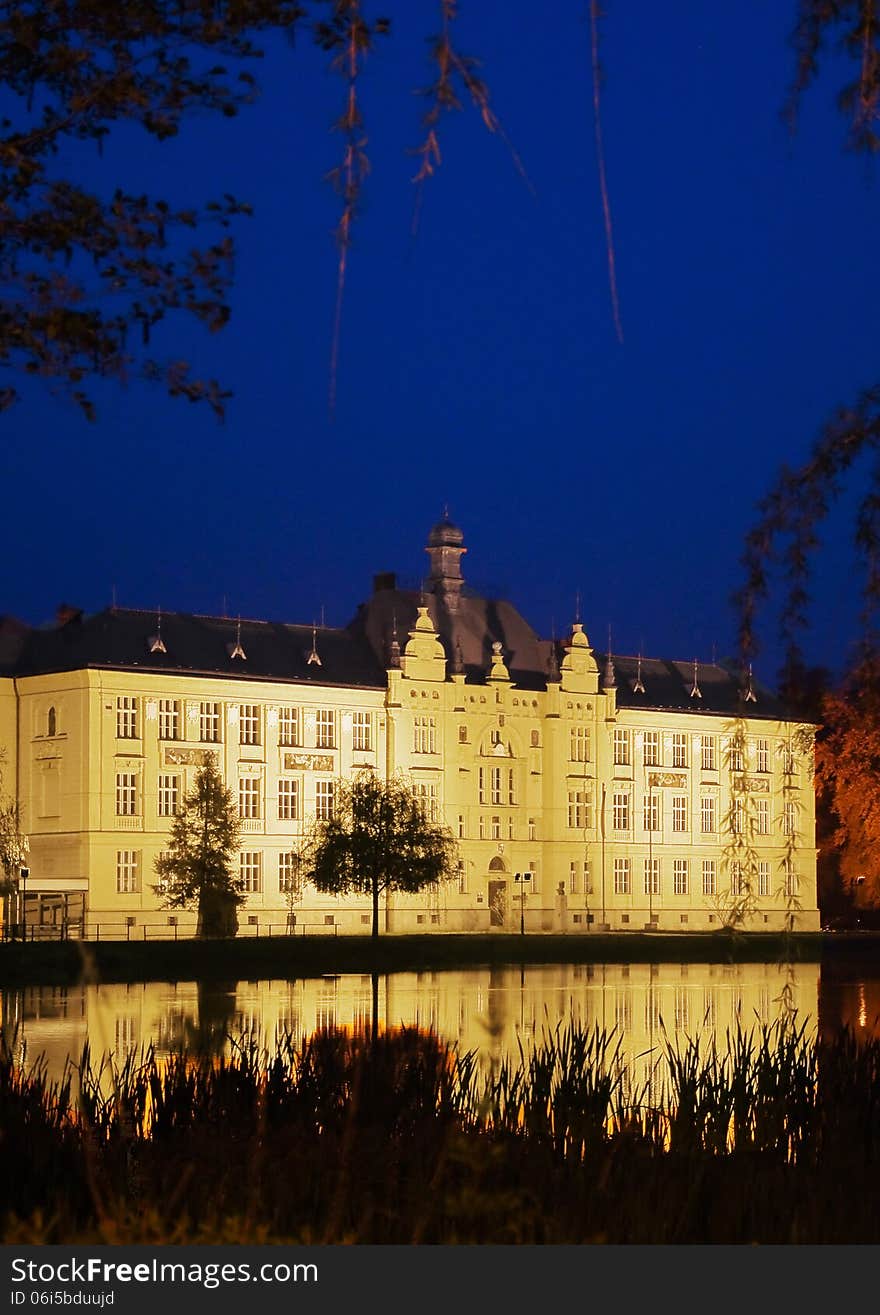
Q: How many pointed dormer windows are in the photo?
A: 6